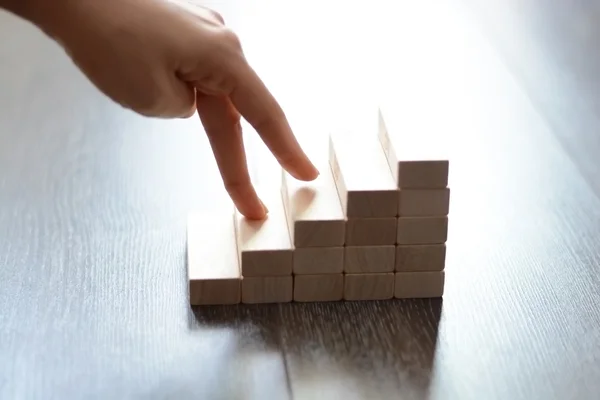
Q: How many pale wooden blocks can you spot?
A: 15